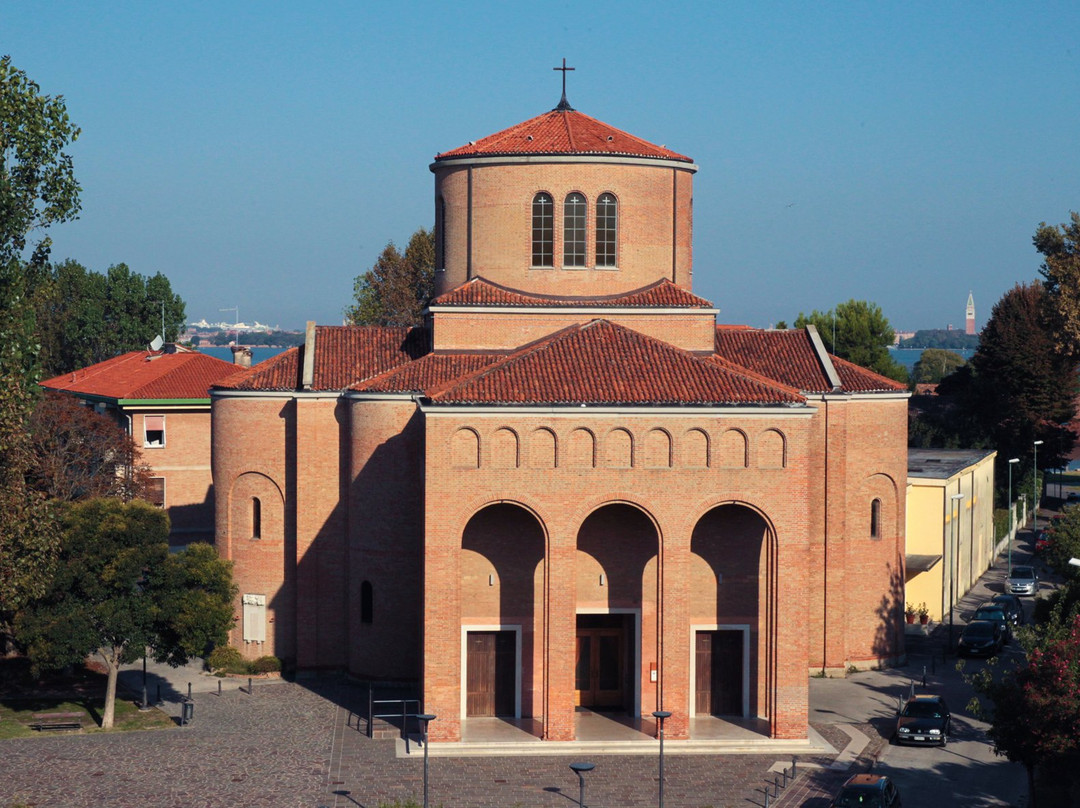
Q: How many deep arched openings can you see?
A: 3